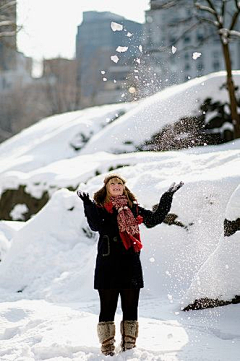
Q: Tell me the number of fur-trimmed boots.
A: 2